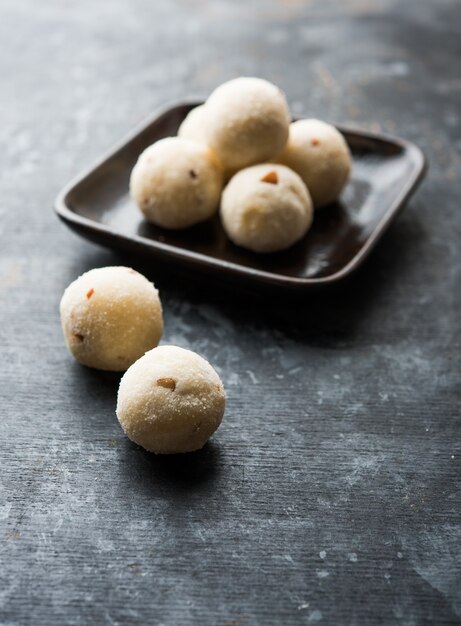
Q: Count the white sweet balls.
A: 7